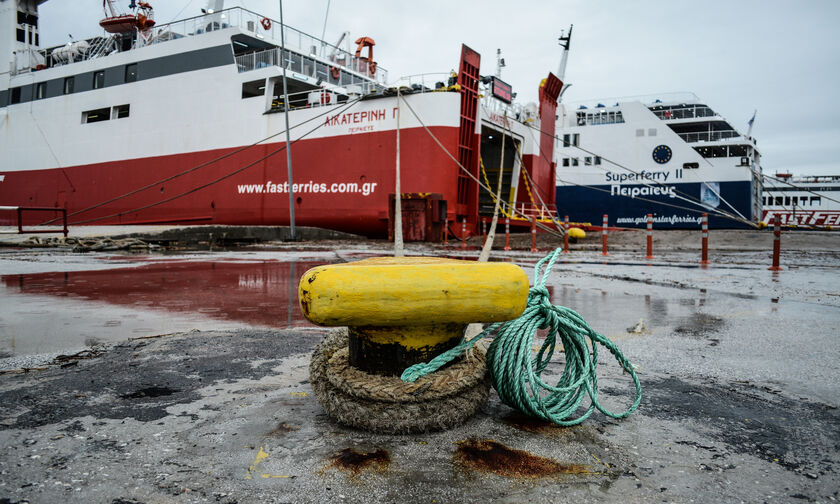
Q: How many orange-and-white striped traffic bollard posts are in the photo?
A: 10